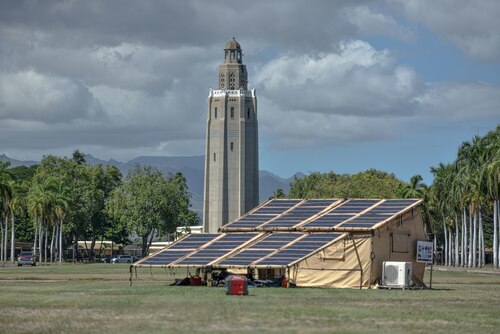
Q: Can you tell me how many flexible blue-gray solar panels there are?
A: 8